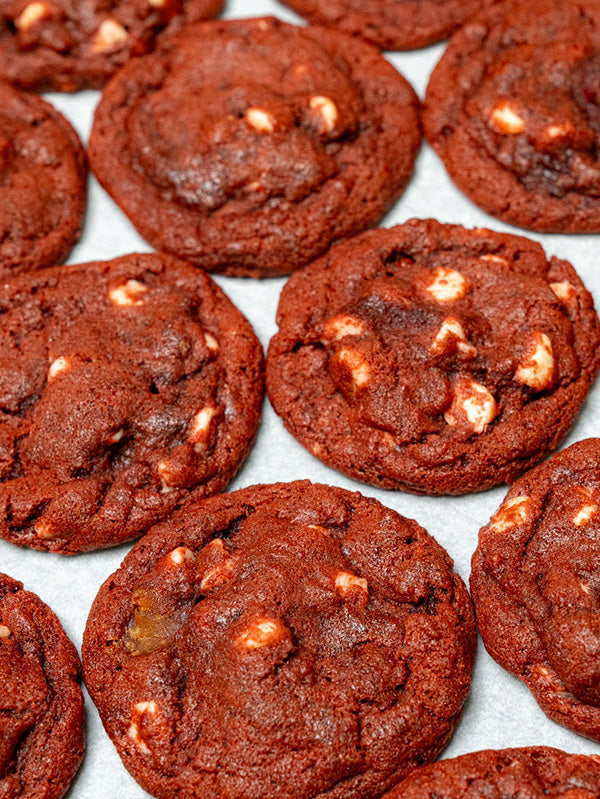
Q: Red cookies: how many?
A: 11